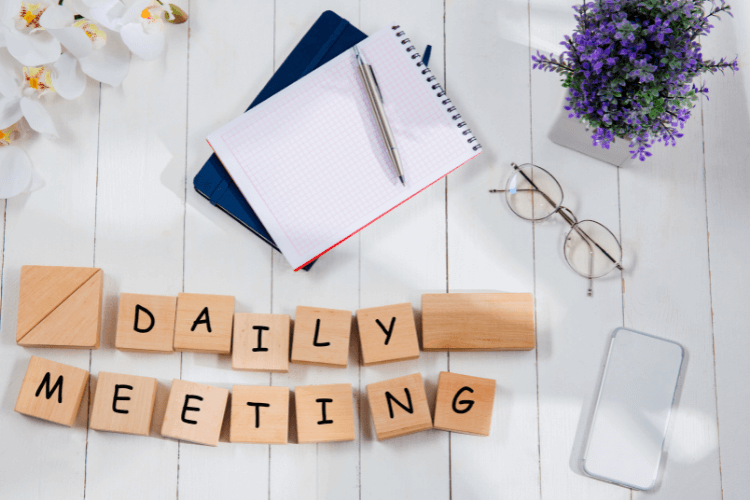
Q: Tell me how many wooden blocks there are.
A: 15